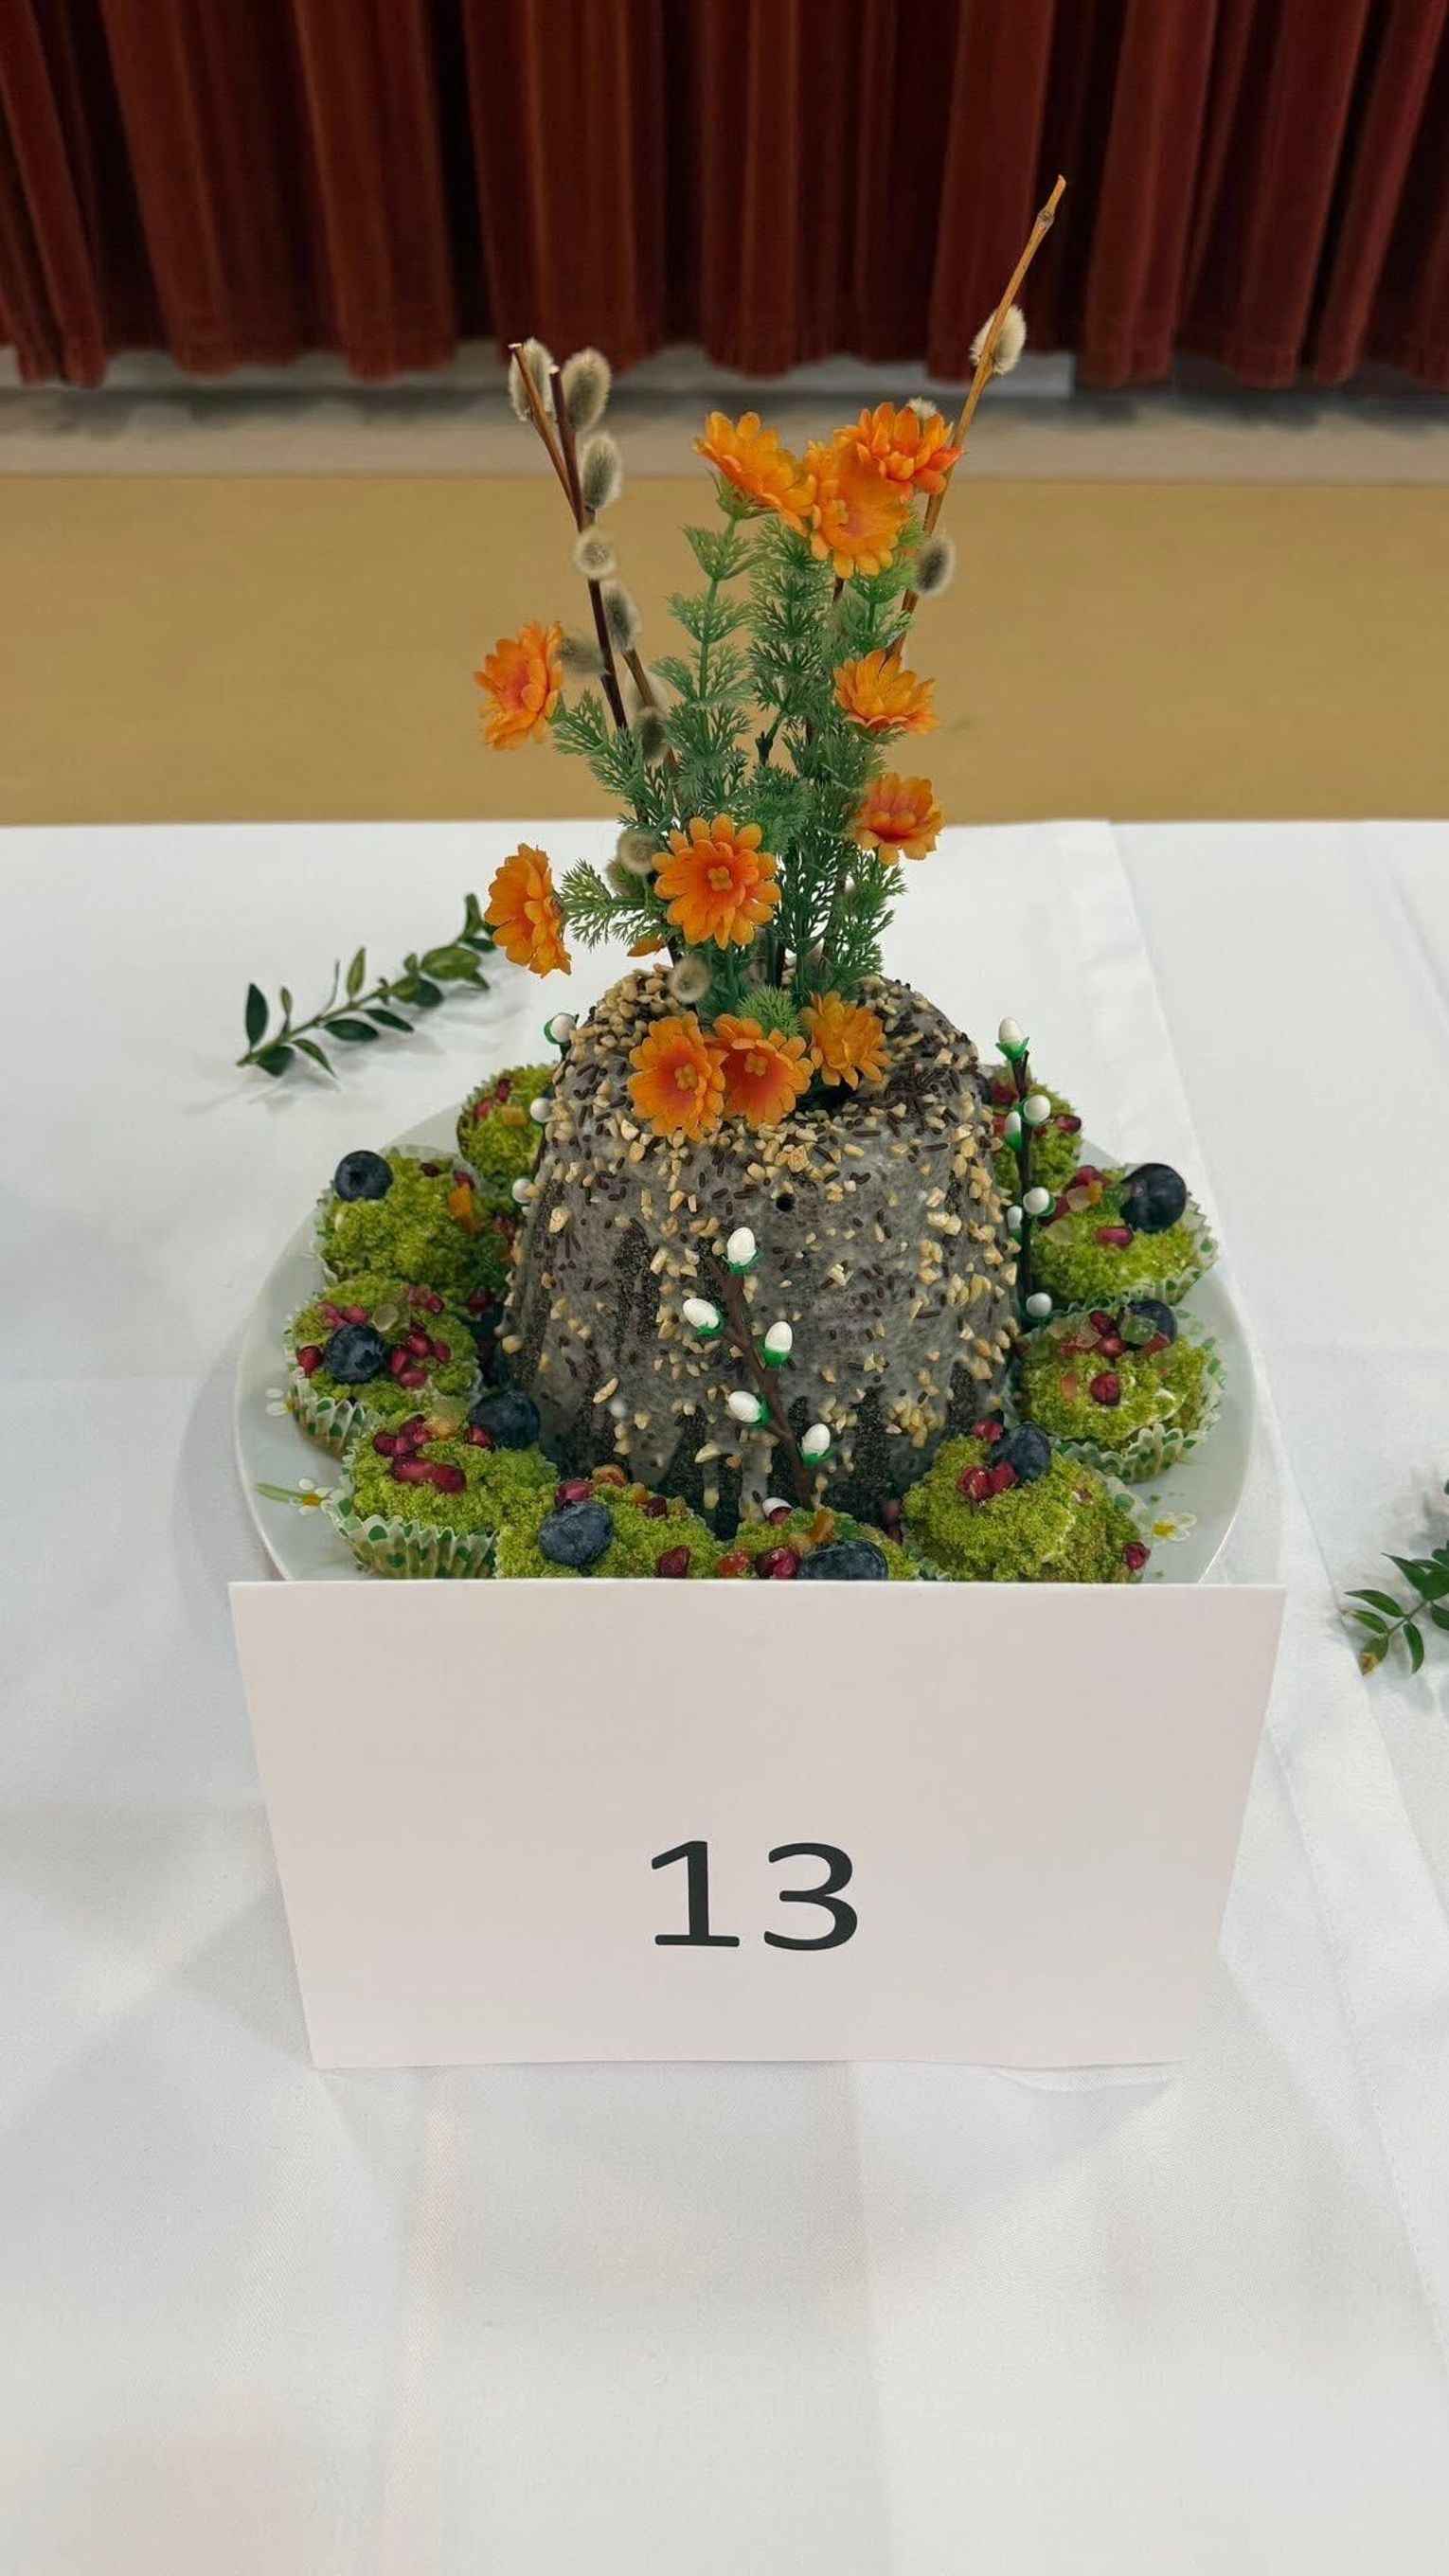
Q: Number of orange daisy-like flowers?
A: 11